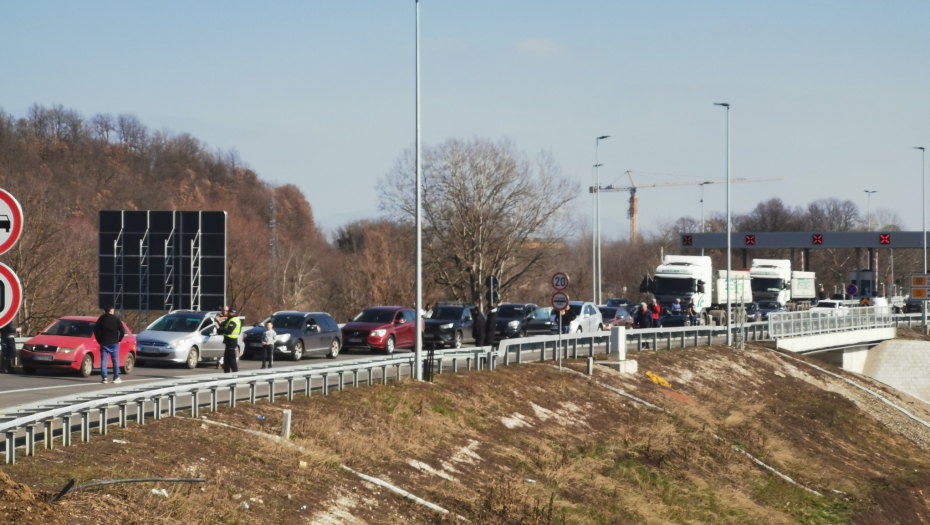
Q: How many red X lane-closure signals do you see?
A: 4